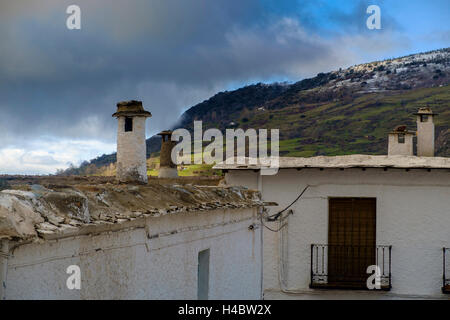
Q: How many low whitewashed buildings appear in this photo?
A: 2